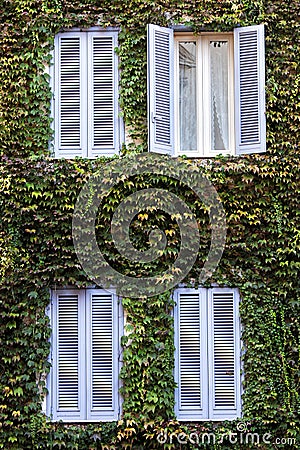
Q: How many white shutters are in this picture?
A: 8